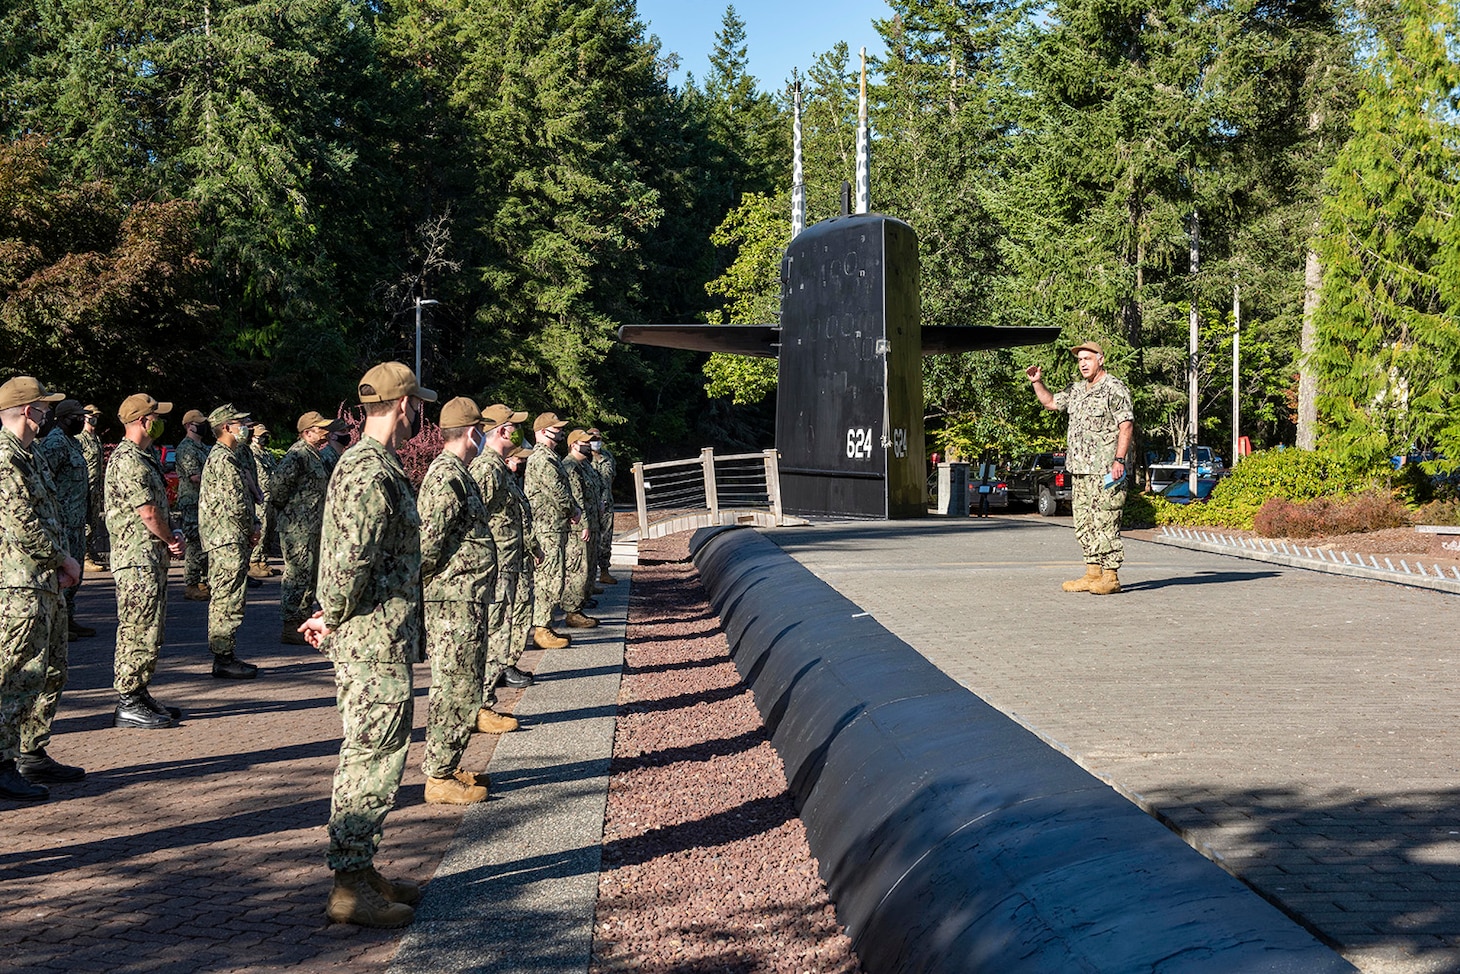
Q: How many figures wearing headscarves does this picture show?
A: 0